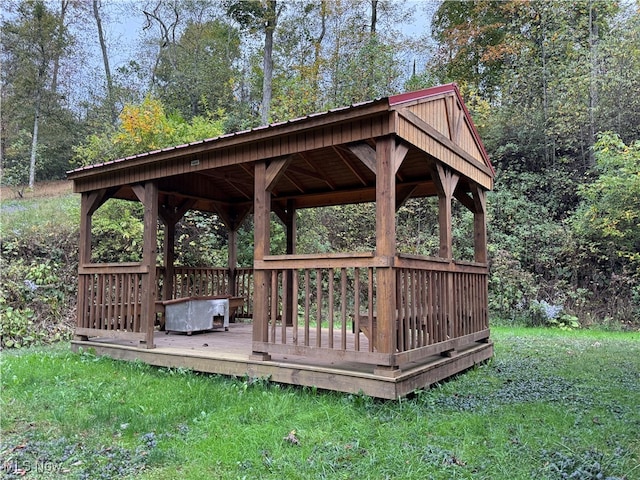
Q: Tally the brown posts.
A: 9